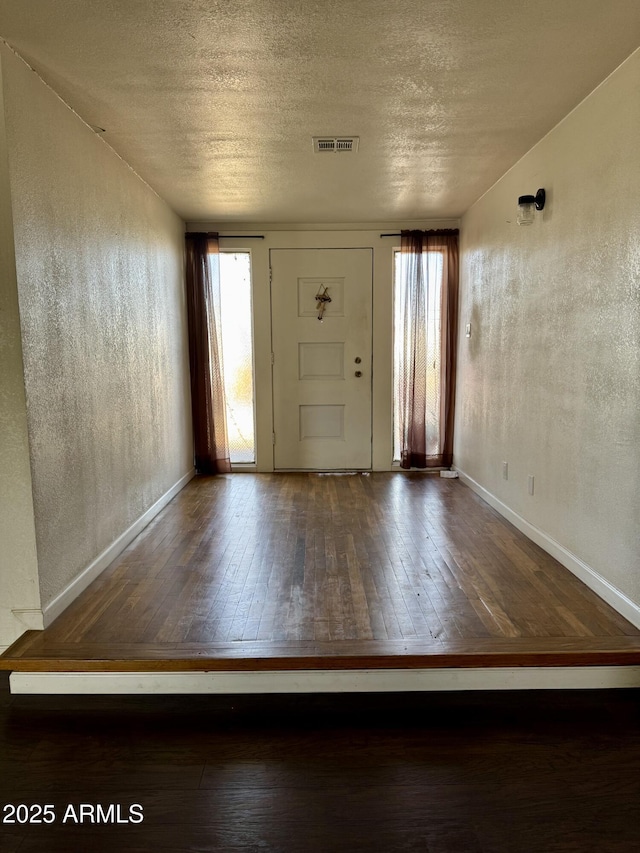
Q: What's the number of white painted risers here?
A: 1